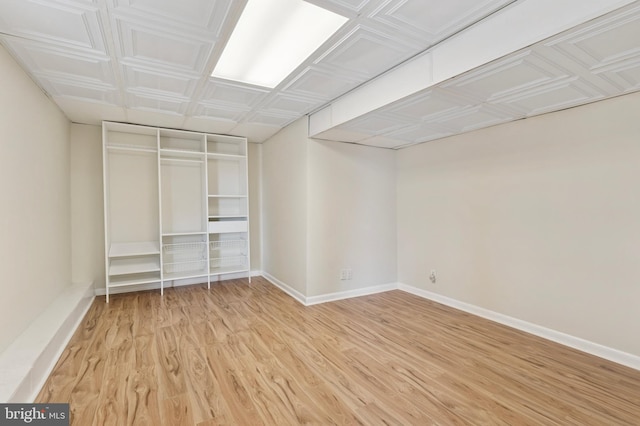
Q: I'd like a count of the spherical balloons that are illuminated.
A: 0